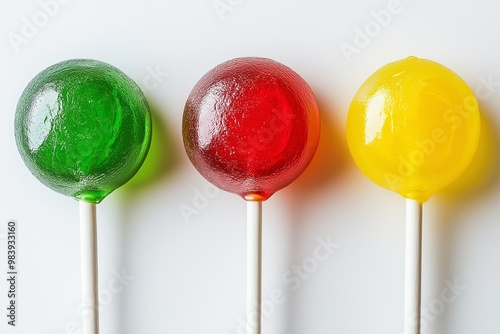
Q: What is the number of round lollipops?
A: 3